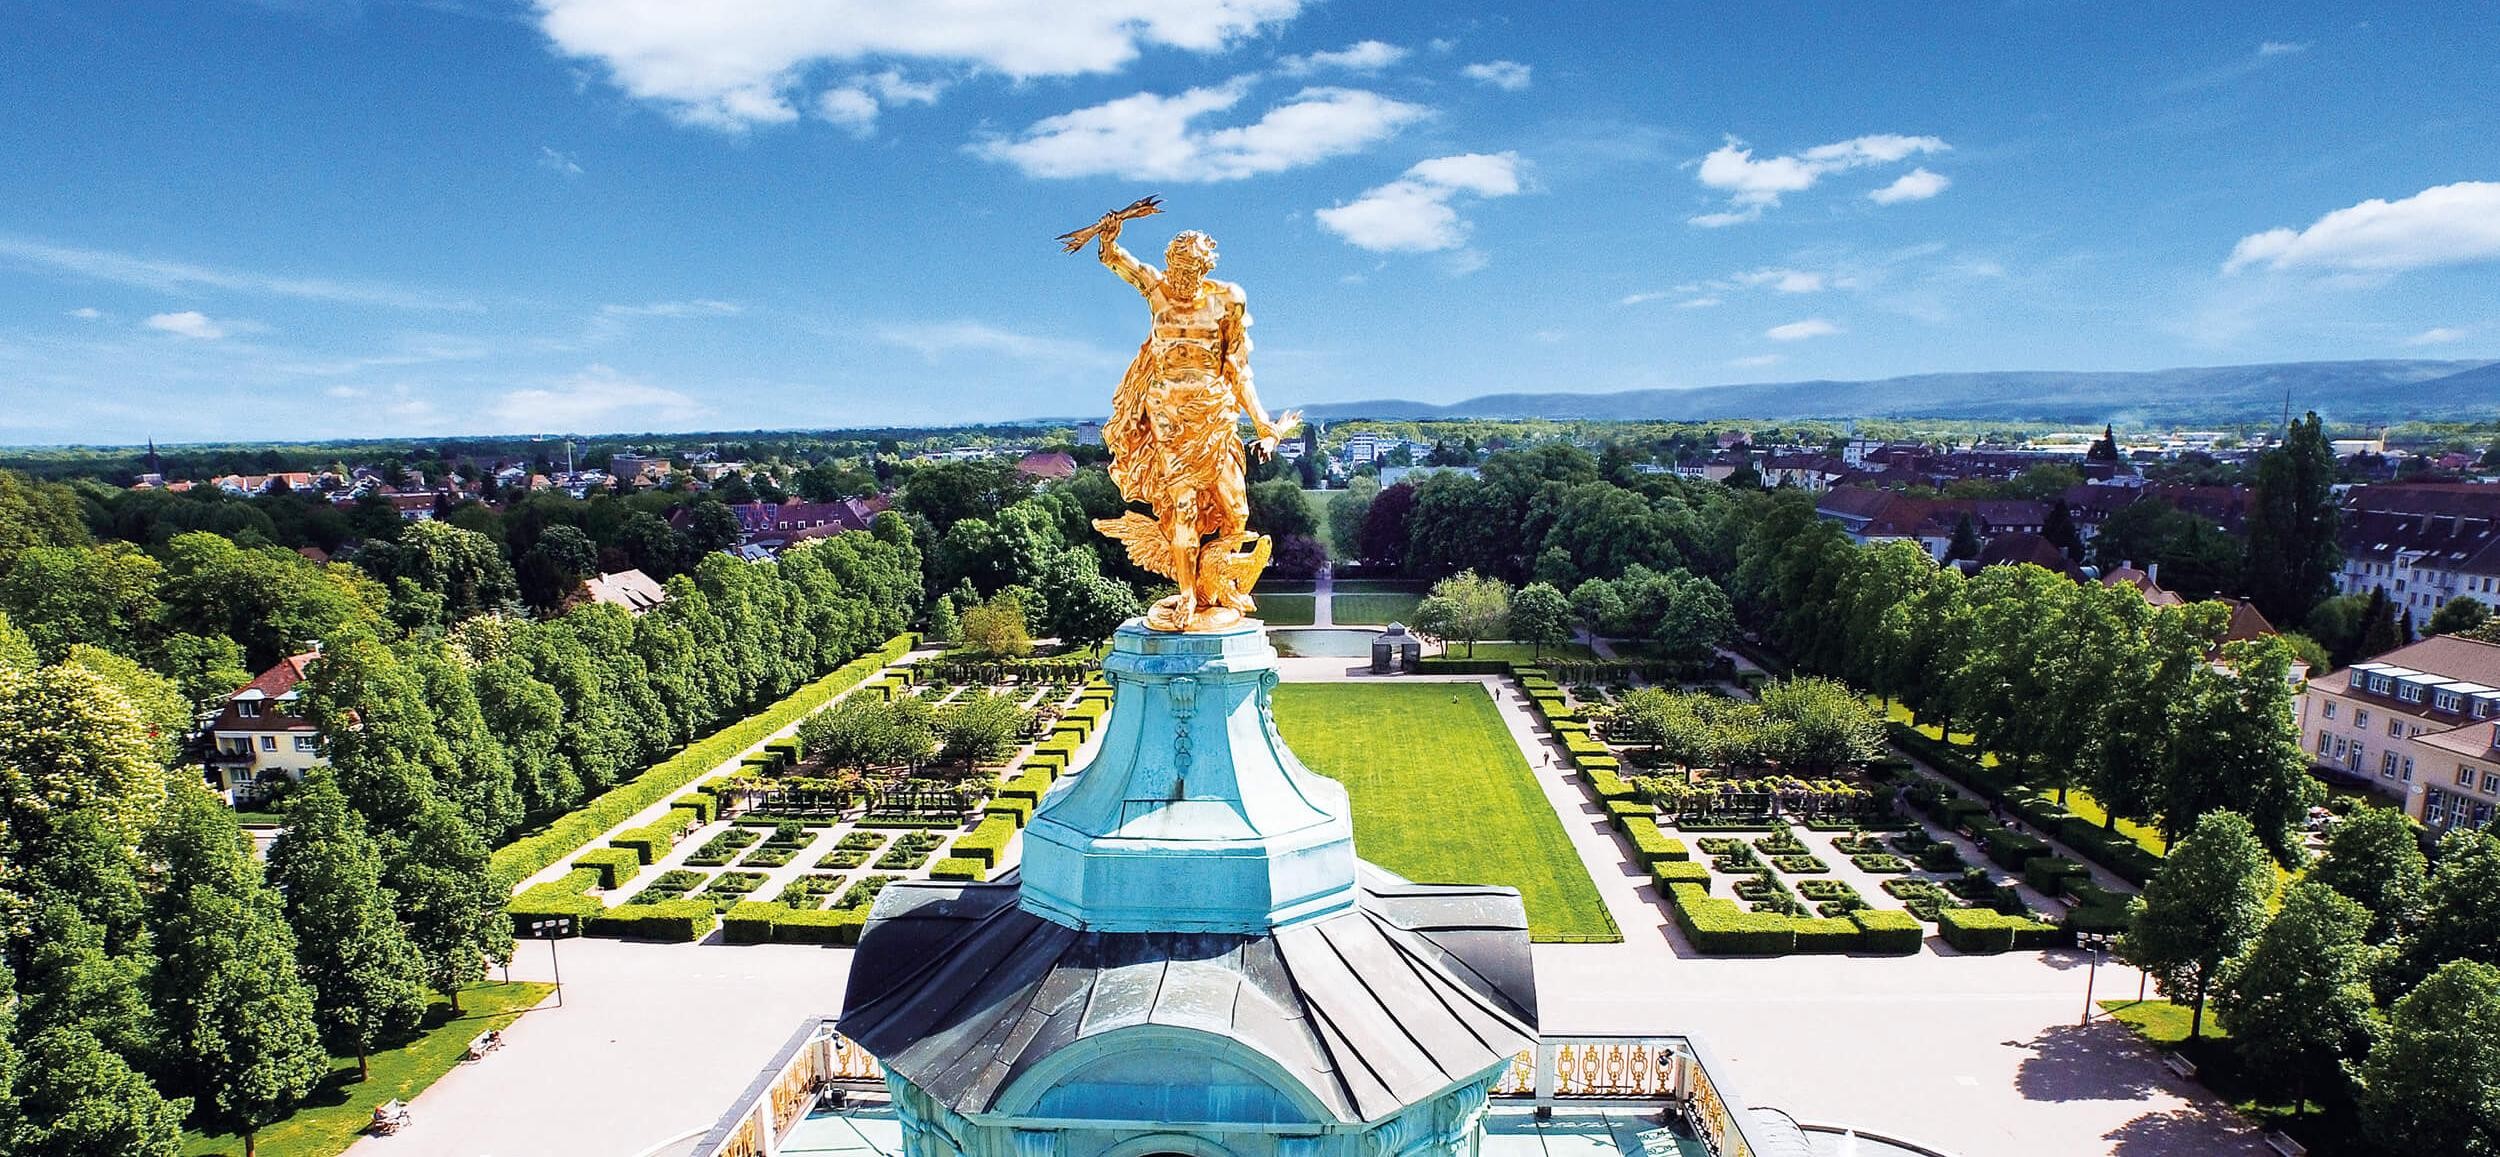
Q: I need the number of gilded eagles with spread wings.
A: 1